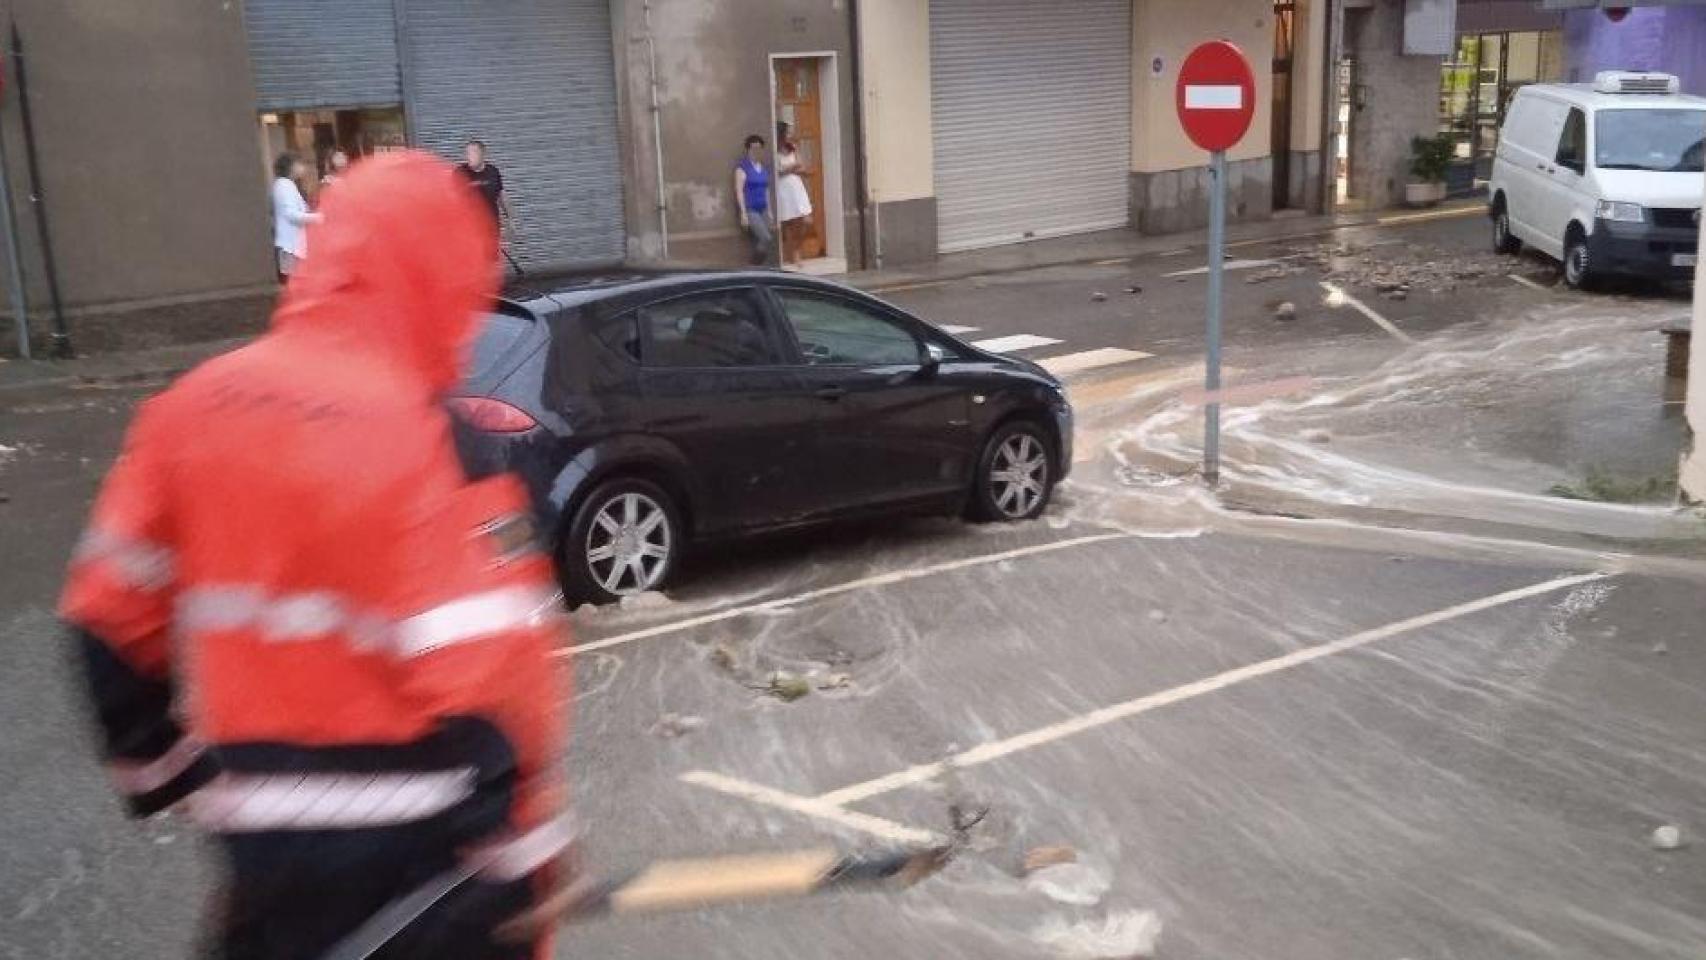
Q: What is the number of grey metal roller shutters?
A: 3